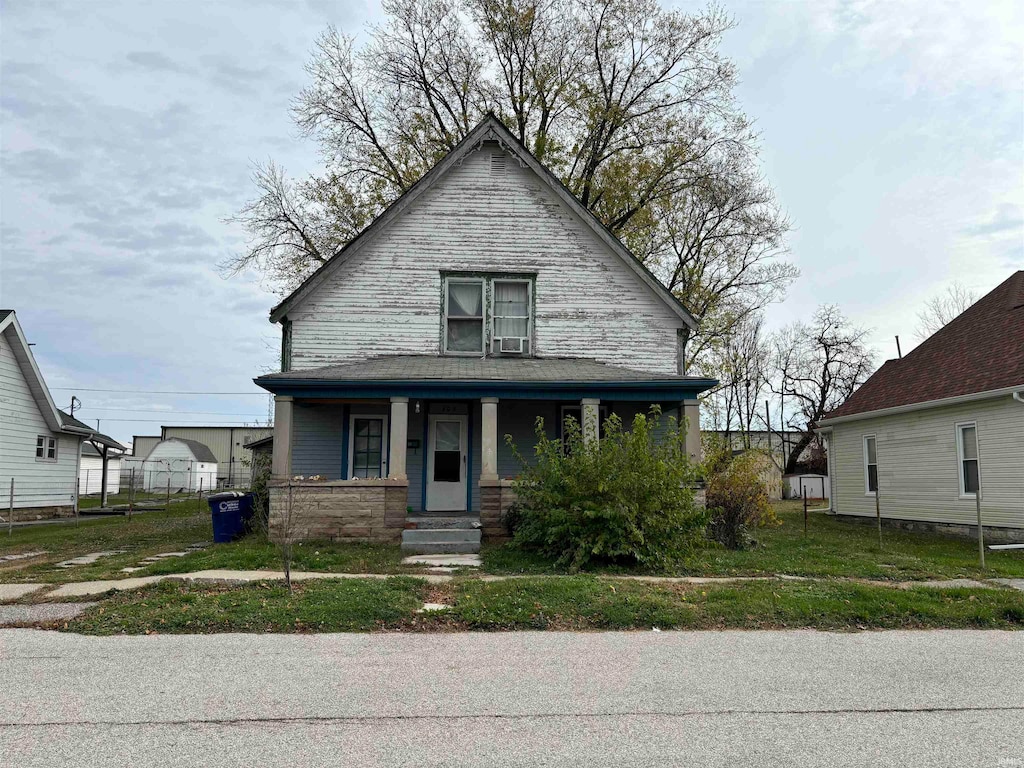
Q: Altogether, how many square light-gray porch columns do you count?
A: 5